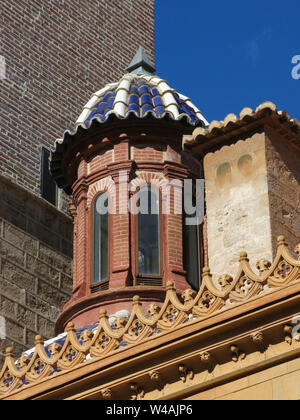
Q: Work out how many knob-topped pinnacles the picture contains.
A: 9